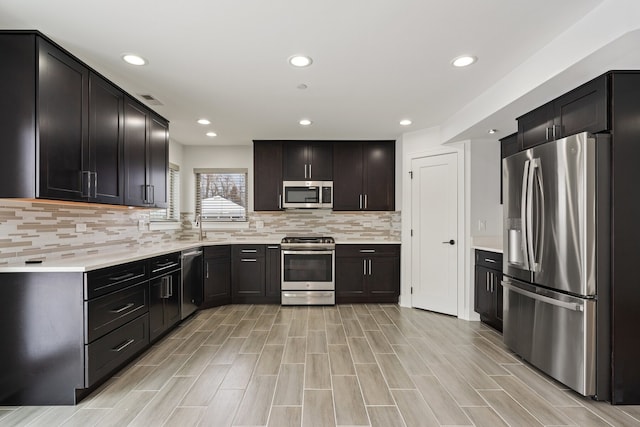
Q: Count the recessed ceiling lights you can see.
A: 8